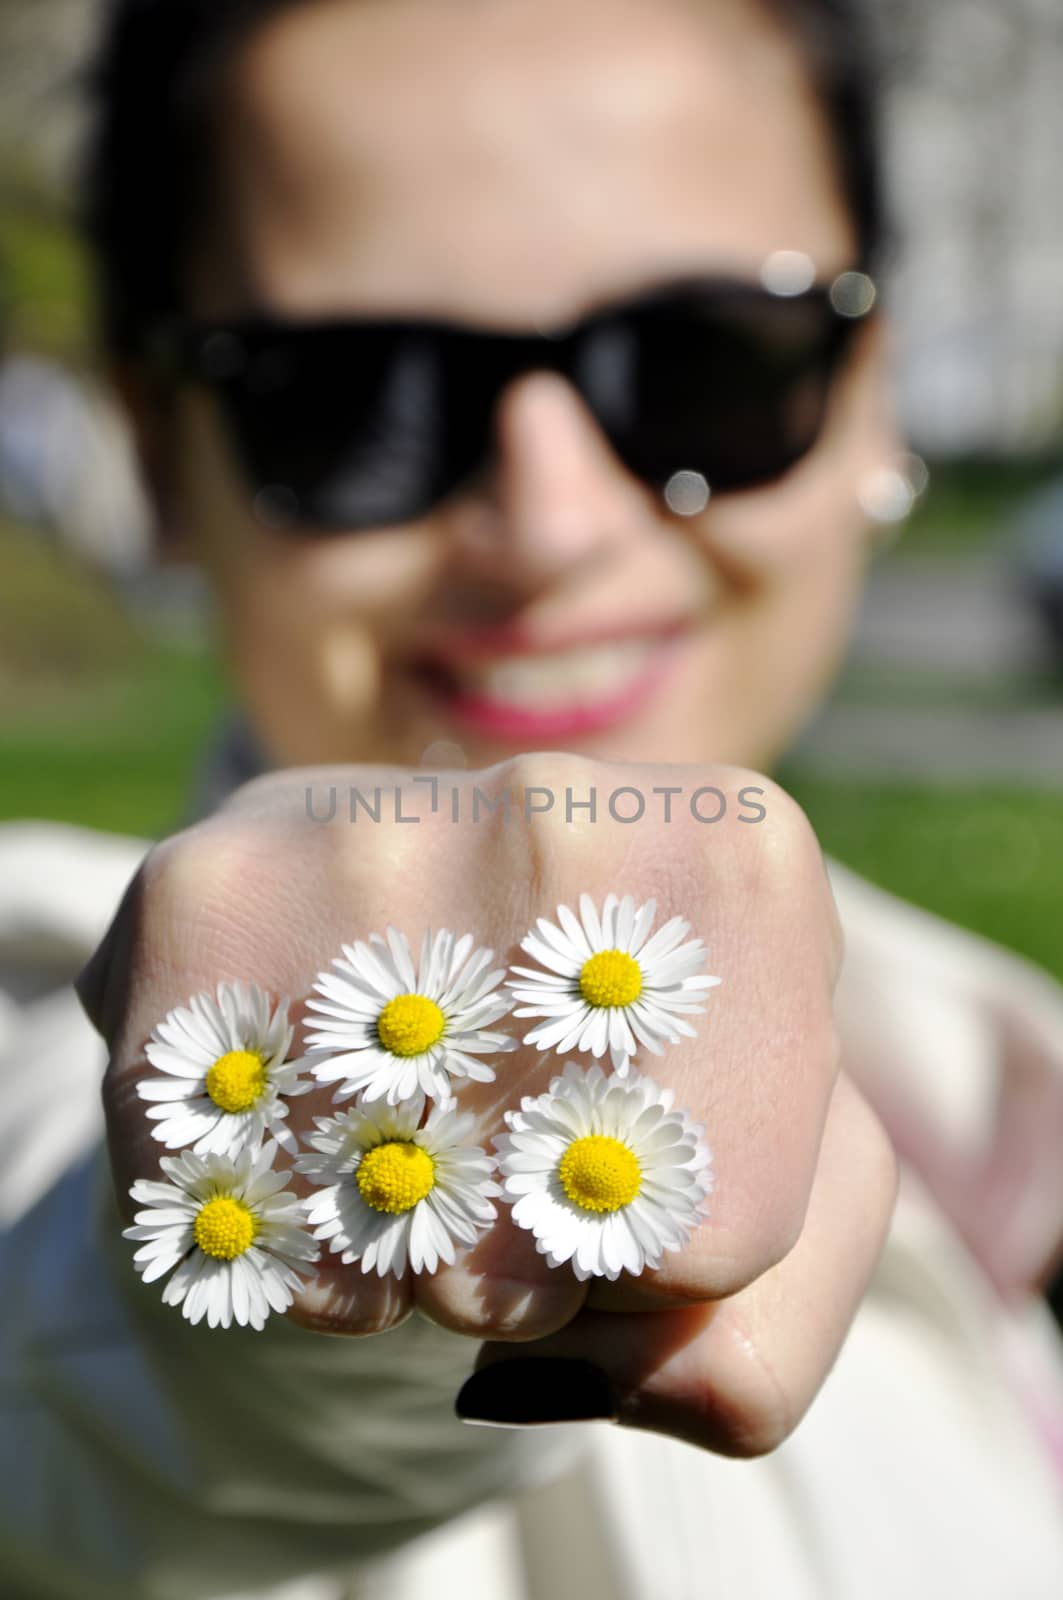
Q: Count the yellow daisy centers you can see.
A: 6